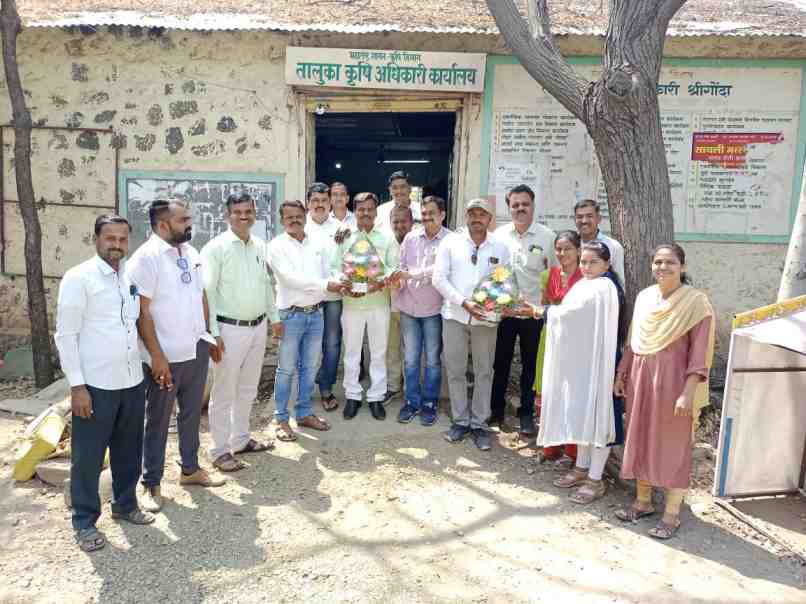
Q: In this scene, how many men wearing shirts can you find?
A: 13